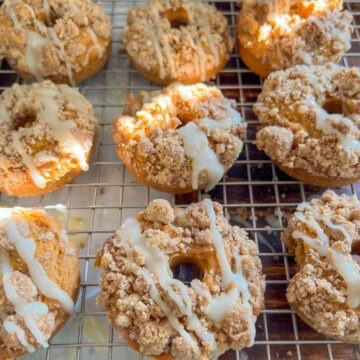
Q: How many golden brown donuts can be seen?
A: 9